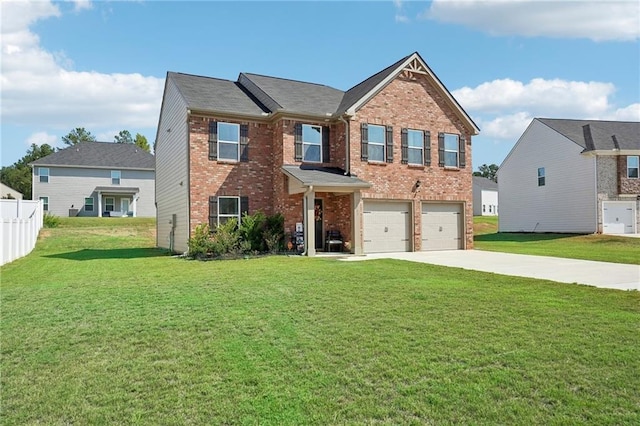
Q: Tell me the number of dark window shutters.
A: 12